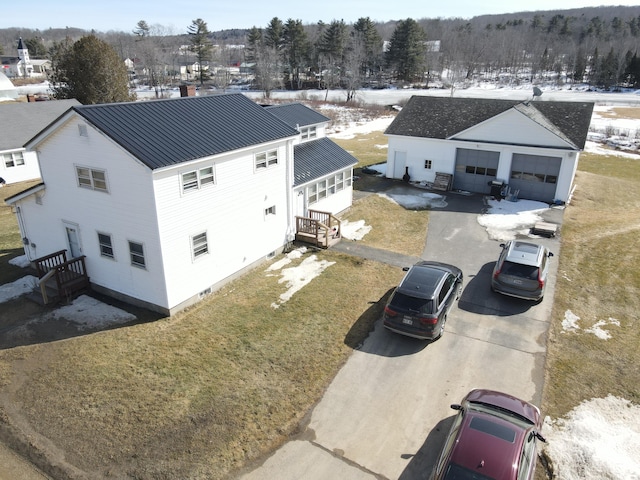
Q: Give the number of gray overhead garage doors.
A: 2